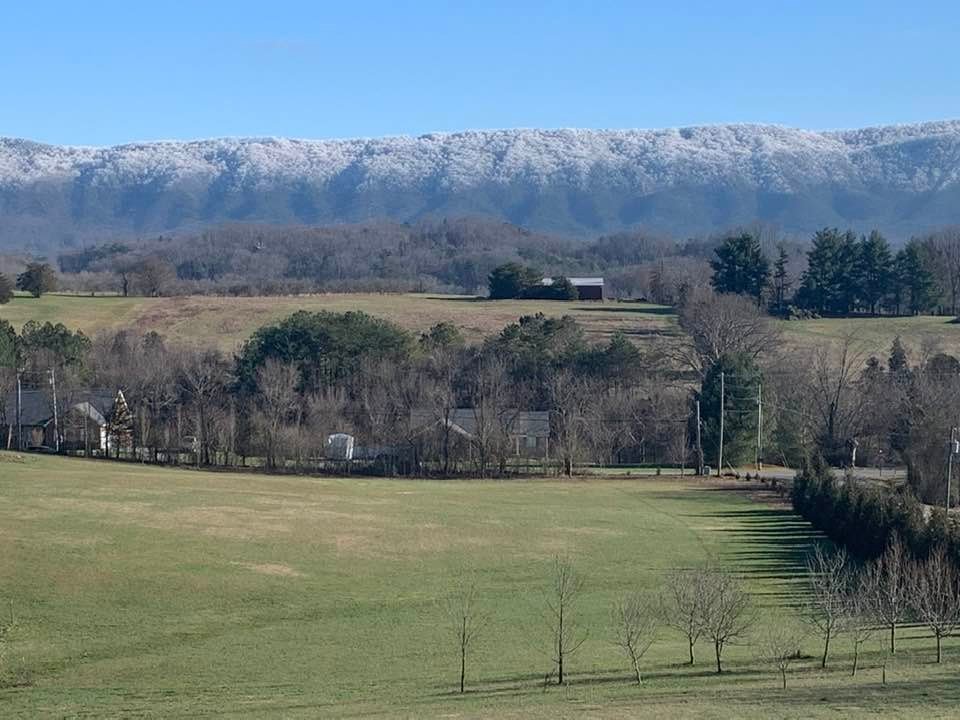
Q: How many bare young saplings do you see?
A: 11